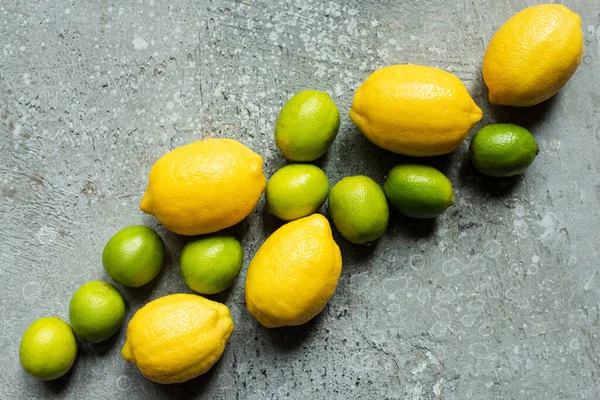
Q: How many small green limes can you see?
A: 9